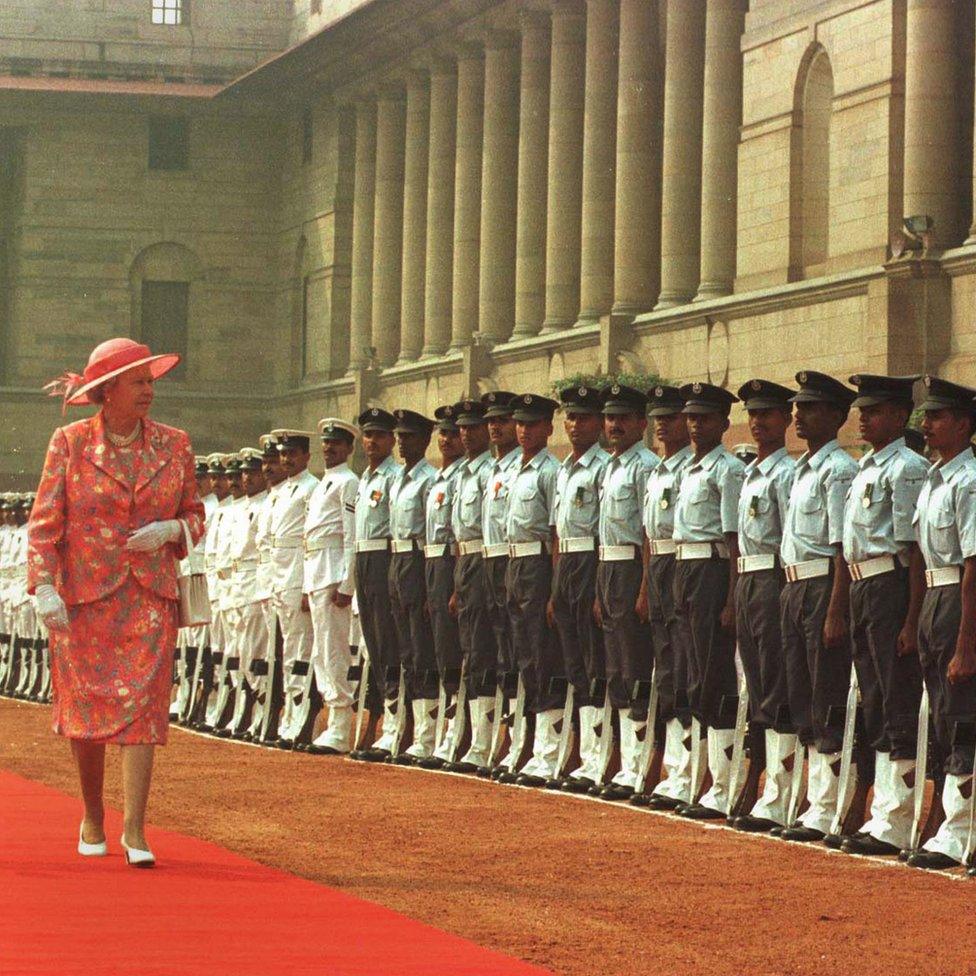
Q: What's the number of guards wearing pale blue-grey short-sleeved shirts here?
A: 14